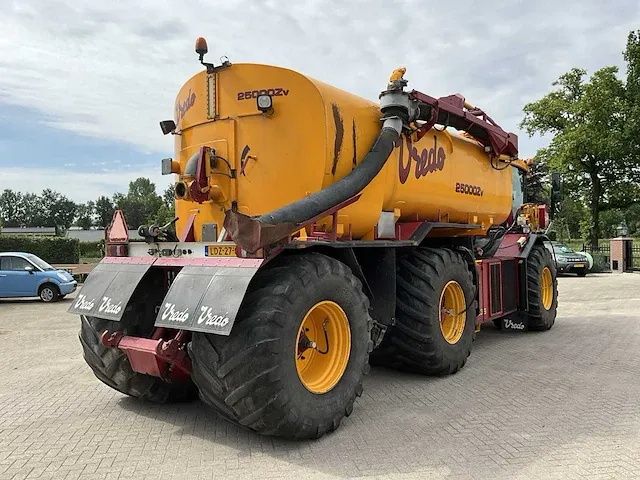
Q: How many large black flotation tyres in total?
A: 4